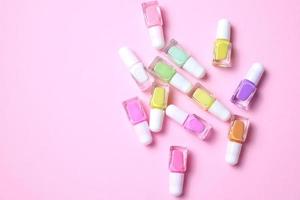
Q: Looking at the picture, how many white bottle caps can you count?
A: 12